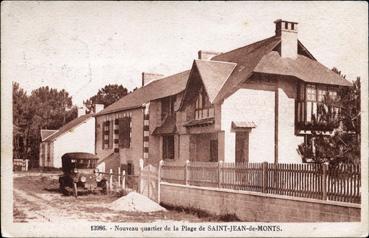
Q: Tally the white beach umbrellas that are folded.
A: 0